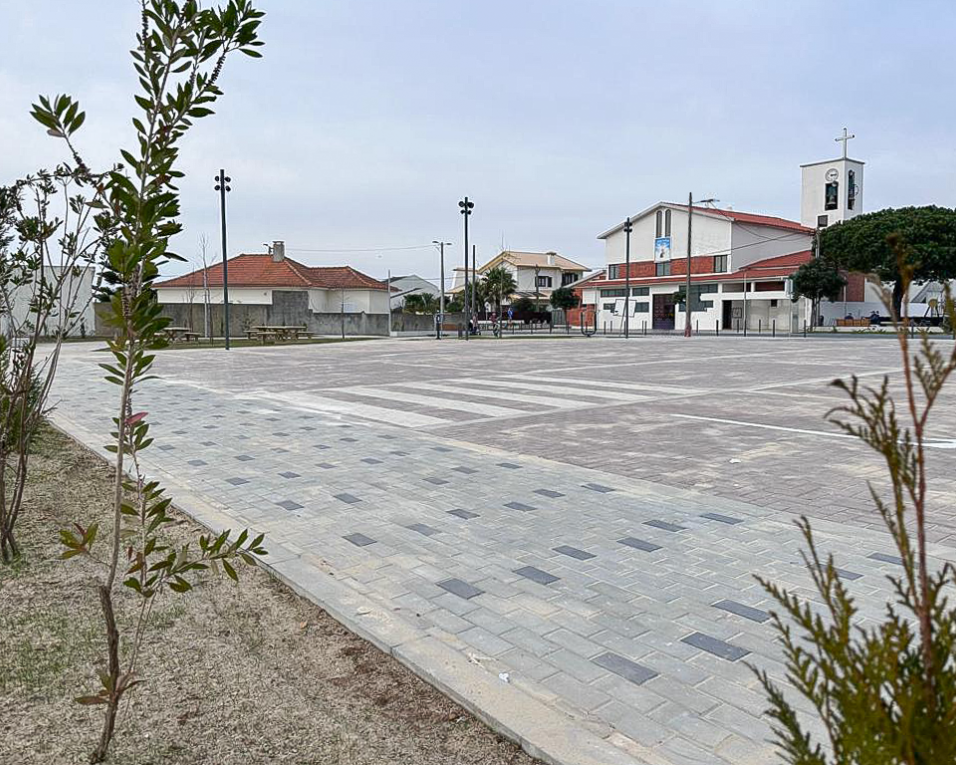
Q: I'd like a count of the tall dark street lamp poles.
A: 3